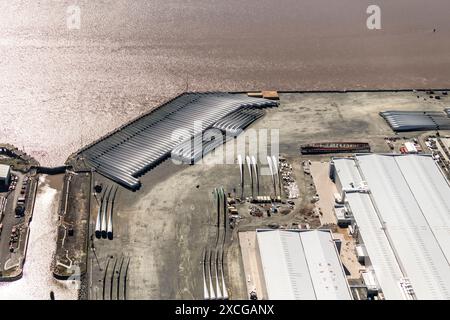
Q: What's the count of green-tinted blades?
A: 2